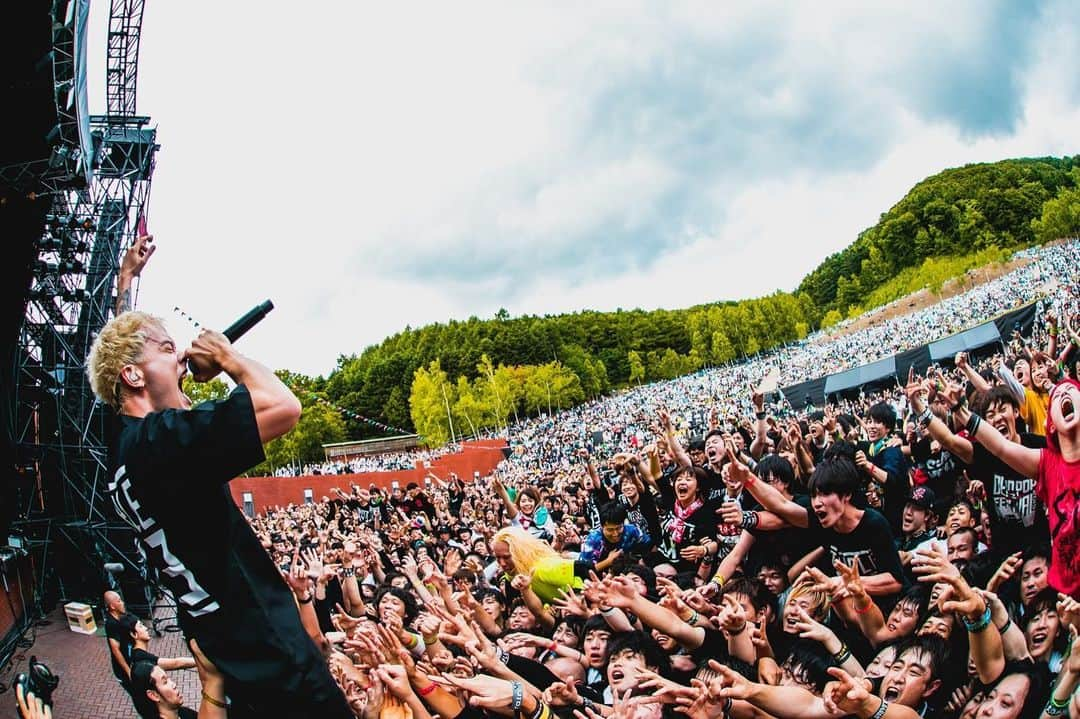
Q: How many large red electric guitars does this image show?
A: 0